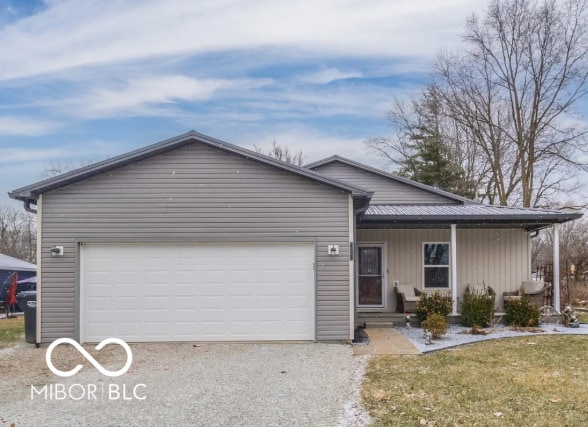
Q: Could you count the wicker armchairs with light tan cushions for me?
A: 3